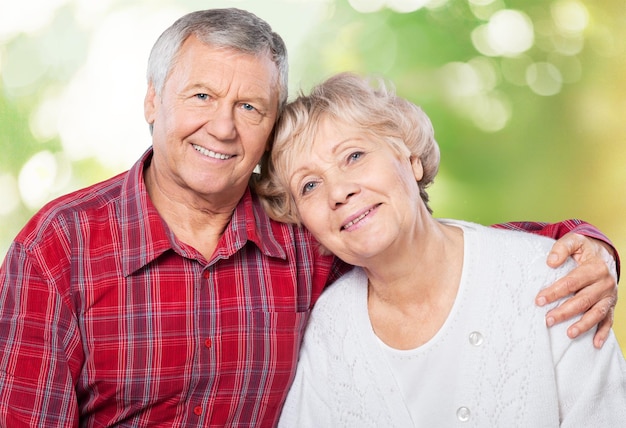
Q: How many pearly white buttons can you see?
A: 2